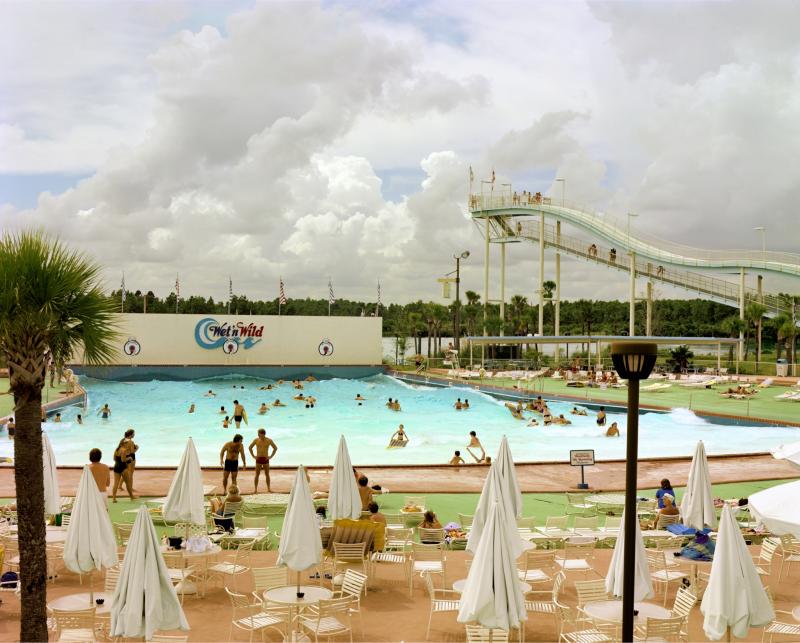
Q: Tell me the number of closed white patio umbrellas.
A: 12